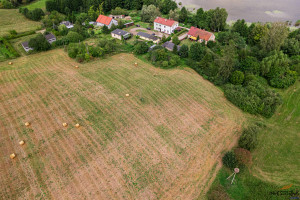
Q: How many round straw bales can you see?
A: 9